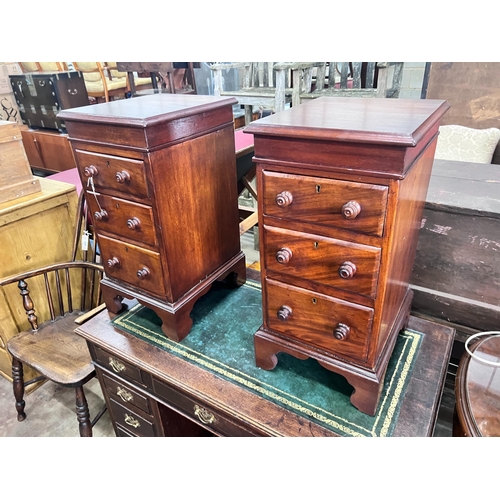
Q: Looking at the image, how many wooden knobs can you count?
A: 12